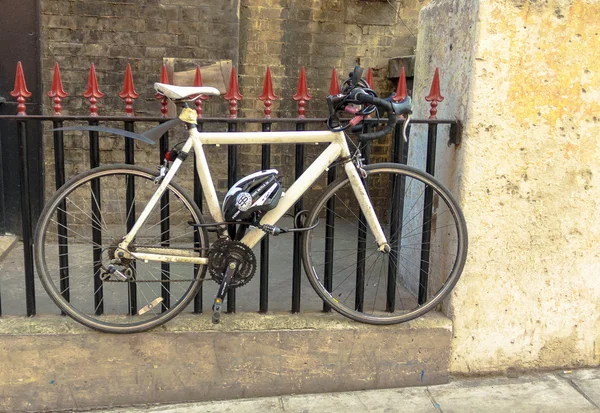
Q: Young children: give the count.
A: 0